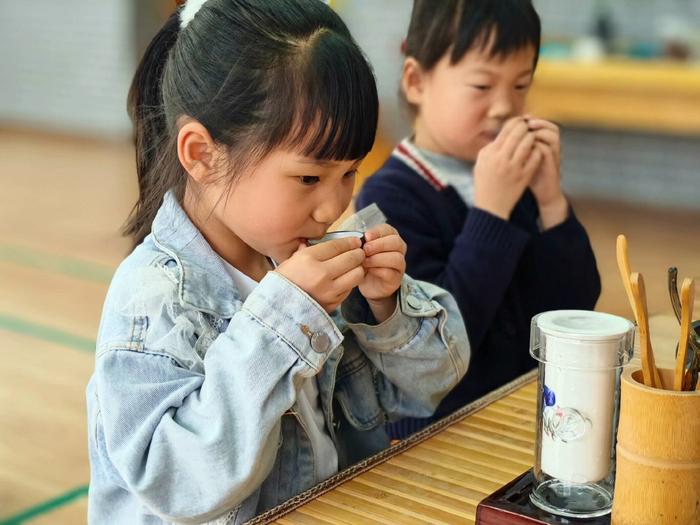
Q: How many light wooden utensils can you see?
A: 3